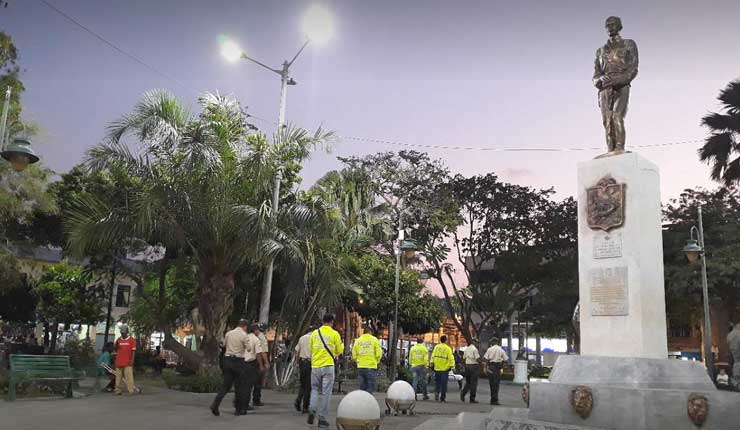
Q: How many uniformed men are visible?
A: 10